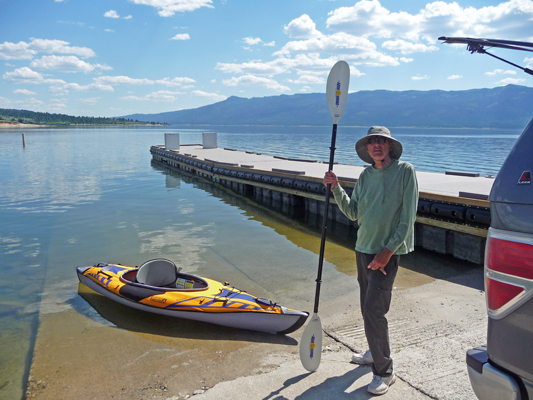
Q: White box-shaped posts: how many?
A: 2